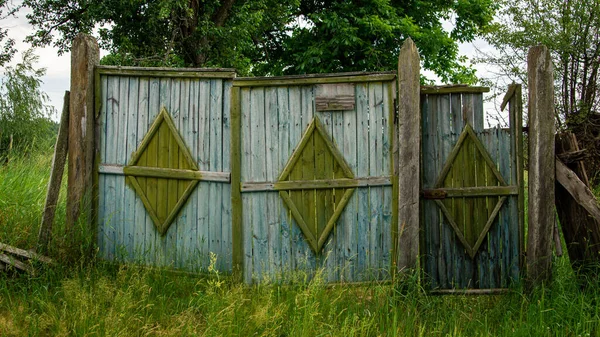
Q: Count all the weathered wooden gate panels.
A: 3